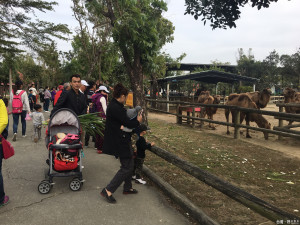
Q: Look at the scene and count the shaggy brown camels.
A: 4